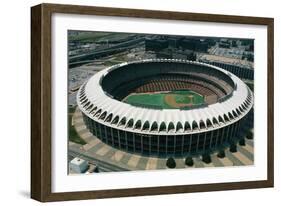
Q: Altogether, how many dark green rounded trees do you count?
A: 7